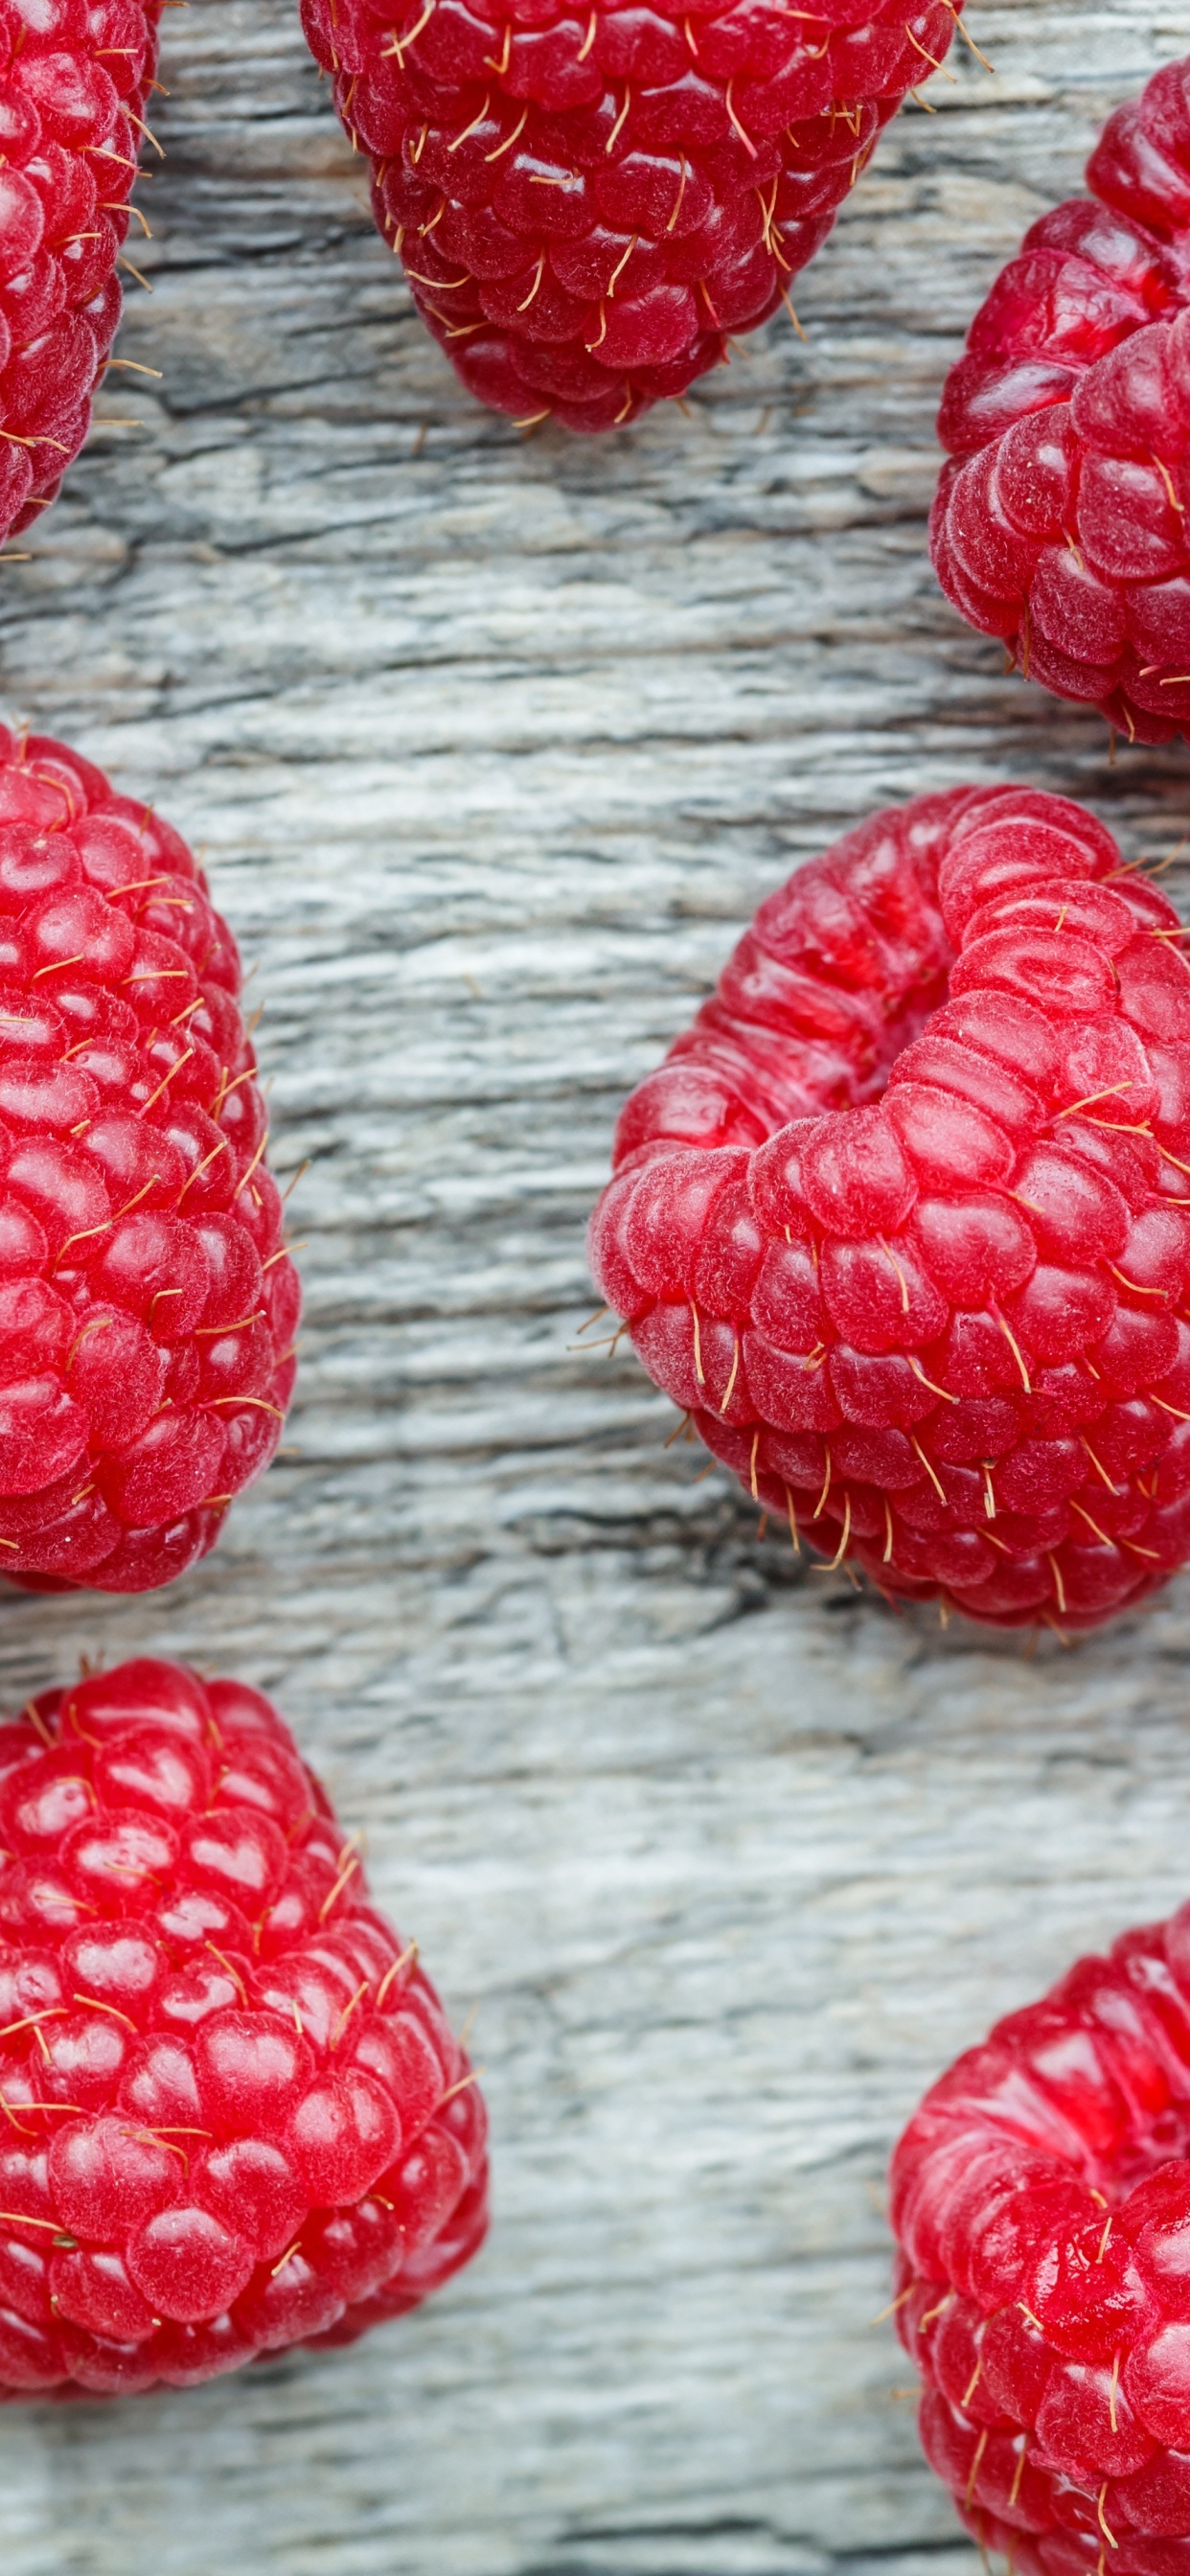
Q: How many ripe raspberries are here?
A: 7